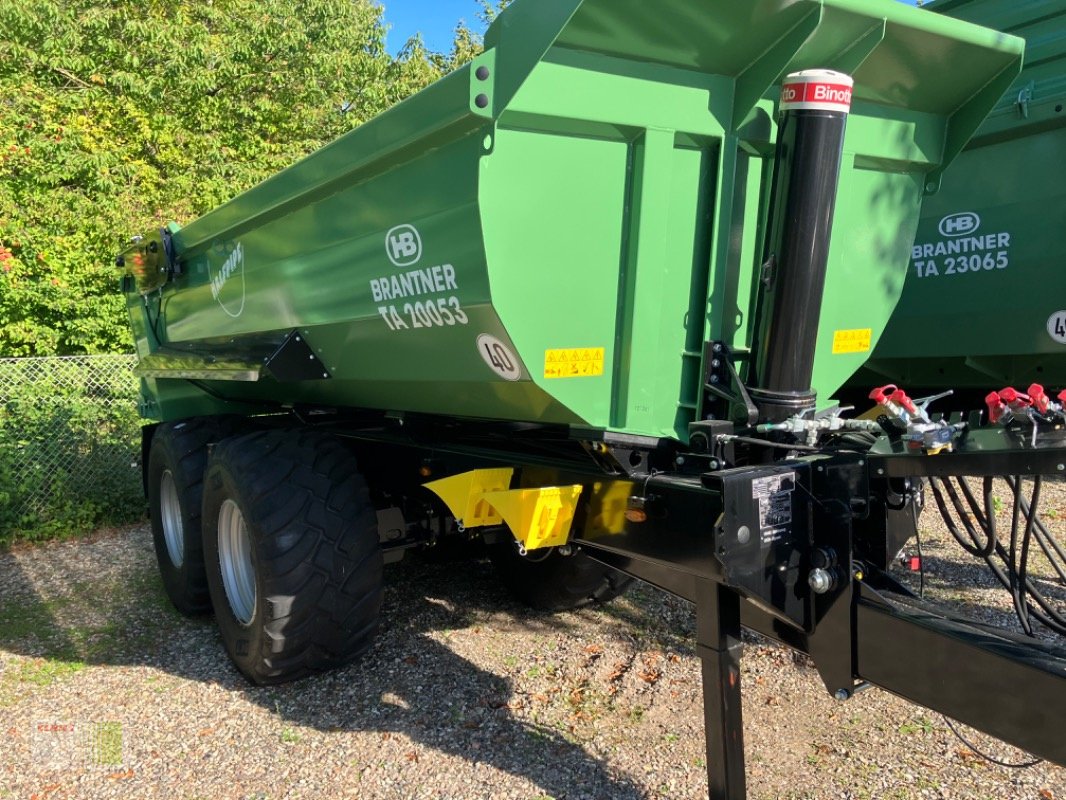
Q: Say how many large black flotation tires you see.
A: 3